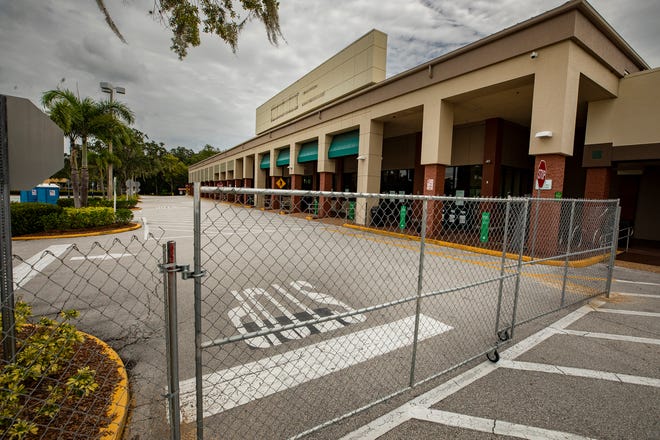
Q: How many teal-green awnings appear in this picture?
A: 4